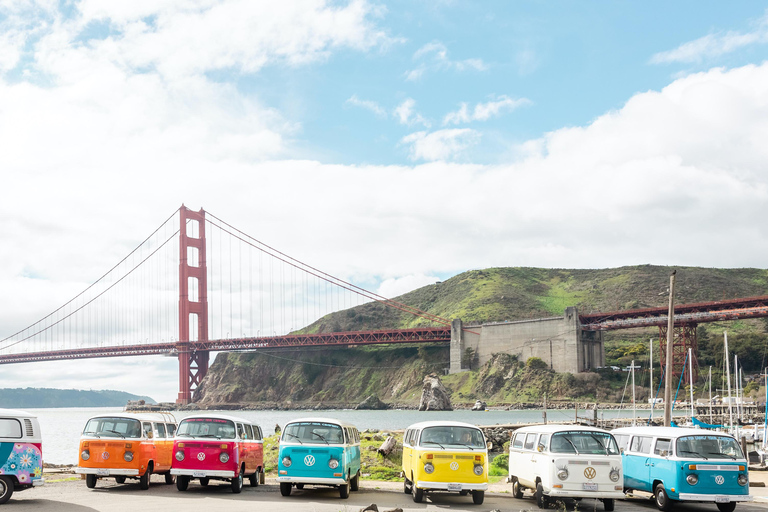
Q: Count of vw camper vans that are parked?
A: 7